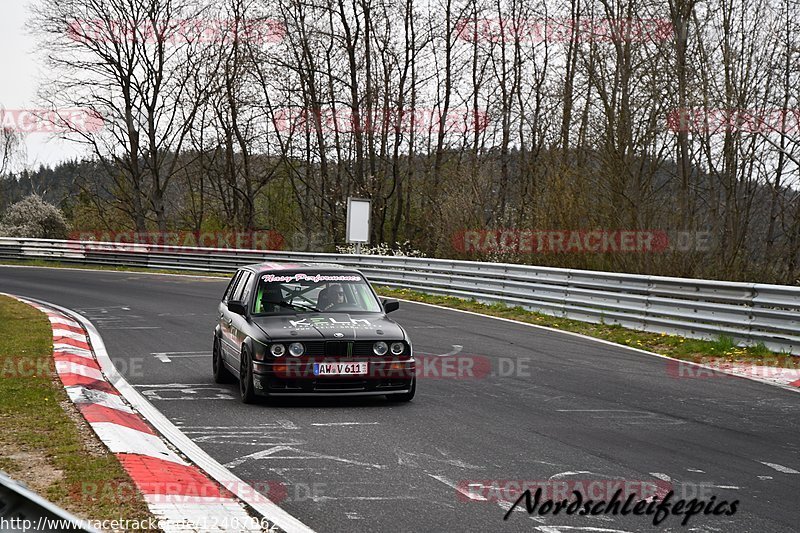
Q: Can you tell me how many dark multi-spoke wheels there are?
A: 2